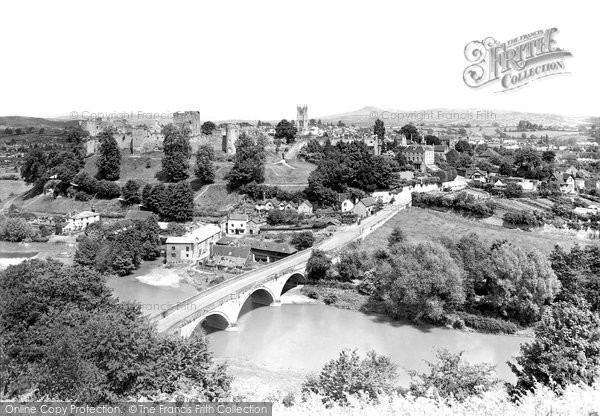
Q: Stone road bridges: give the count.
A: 1